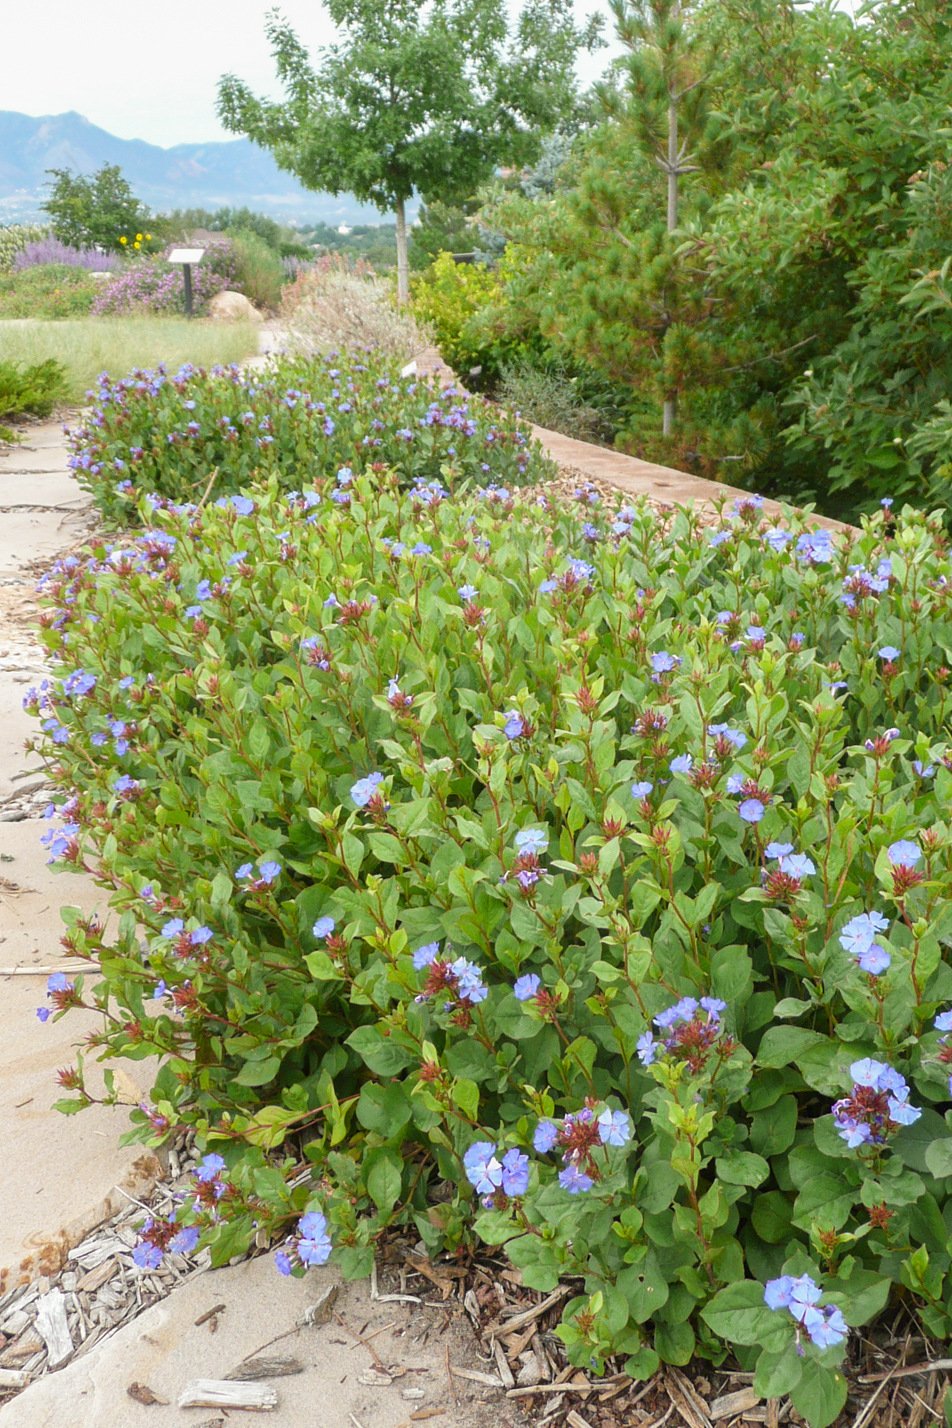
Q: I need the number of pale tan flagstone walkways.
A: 1